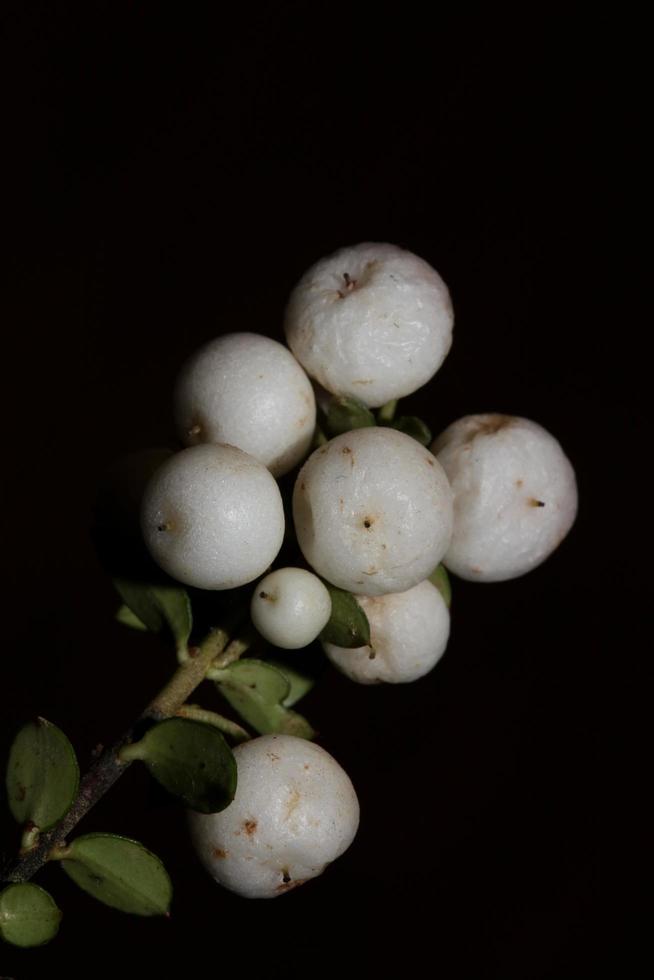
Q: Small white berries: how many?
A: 8